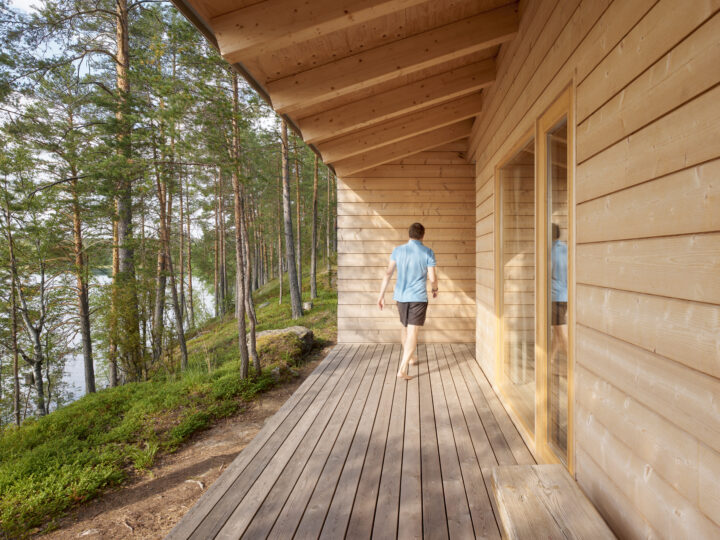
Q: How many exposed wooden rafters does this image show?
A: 5